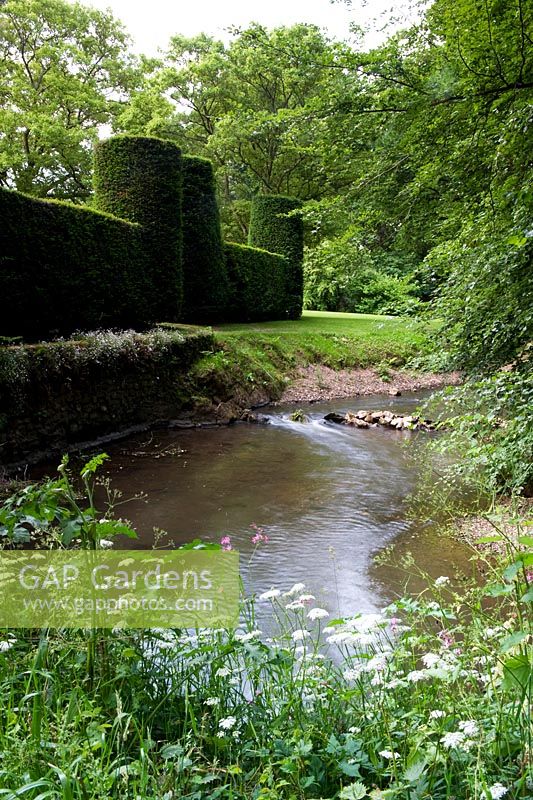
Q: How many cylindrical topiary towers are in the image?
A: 3